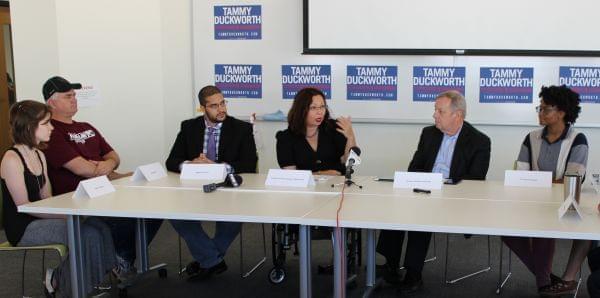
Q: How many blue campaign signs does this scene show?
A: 7